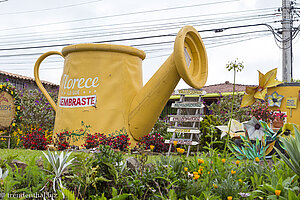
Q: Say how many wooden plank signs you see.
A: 5